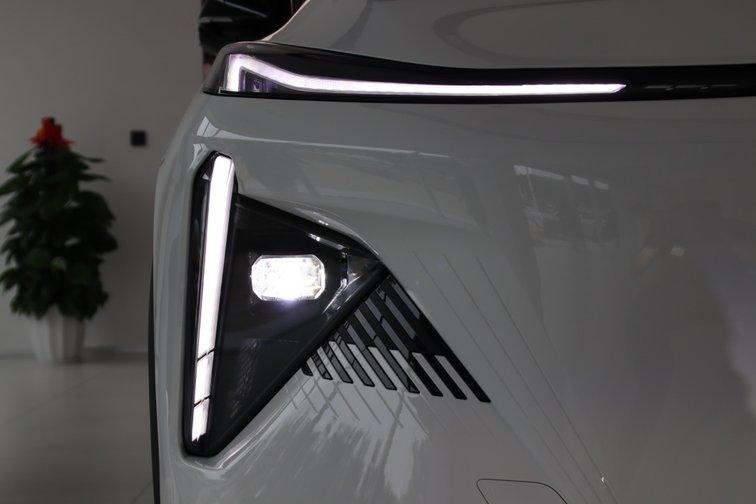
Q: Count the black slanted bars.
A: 9